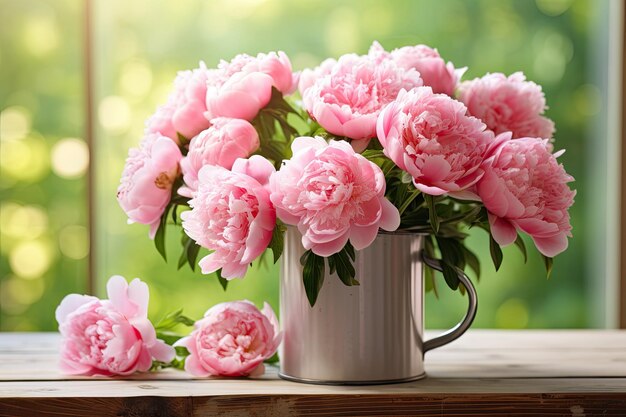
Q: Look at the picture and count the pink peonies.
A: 13